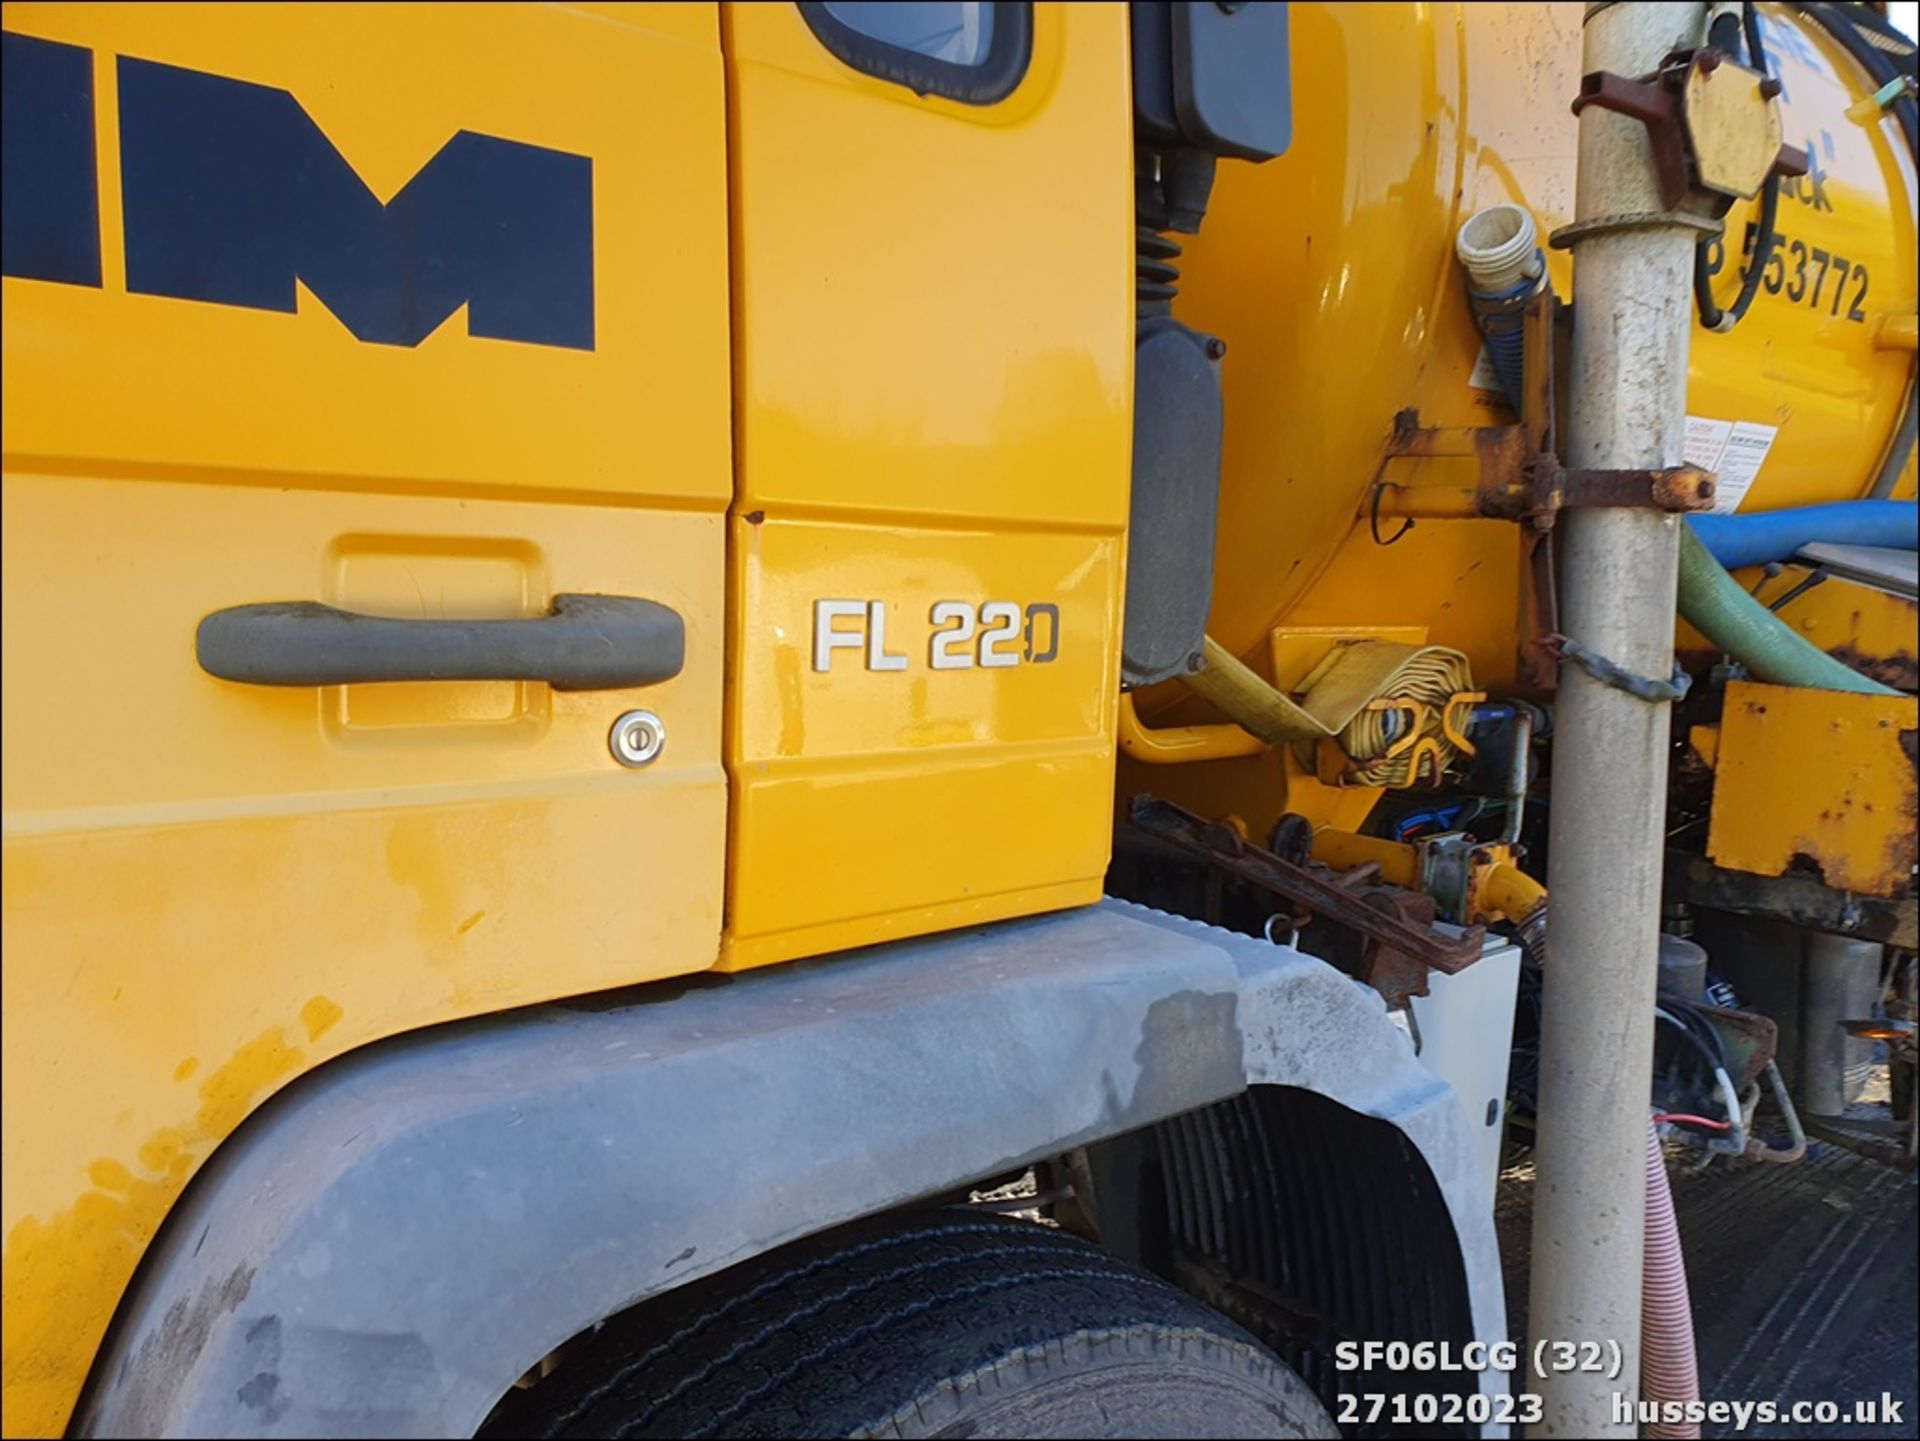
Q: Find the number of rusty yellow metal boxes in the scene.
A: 1